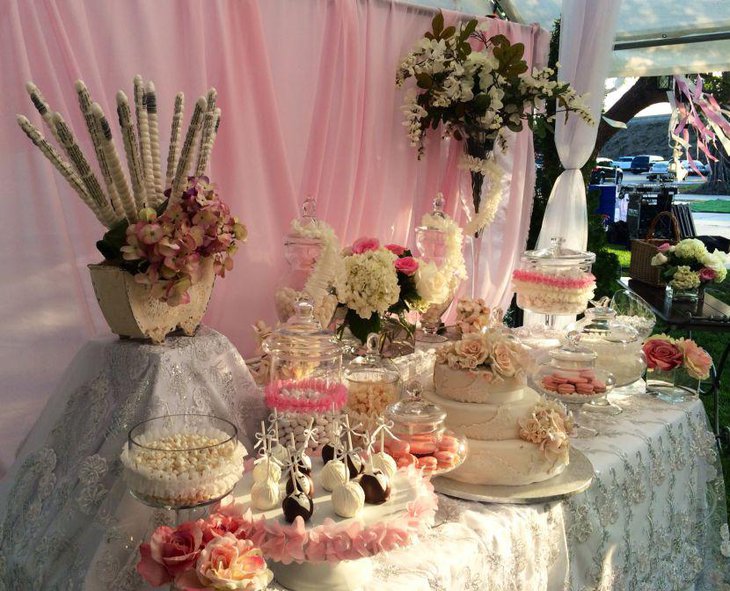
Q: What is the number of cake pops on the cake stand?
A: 12